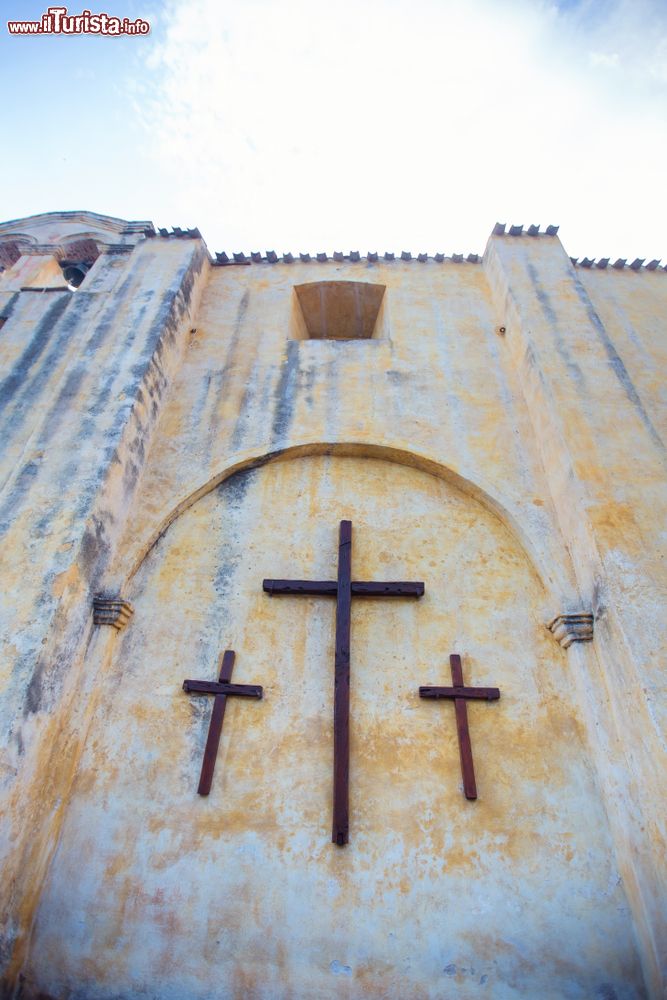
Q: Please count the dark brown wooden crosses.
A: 3